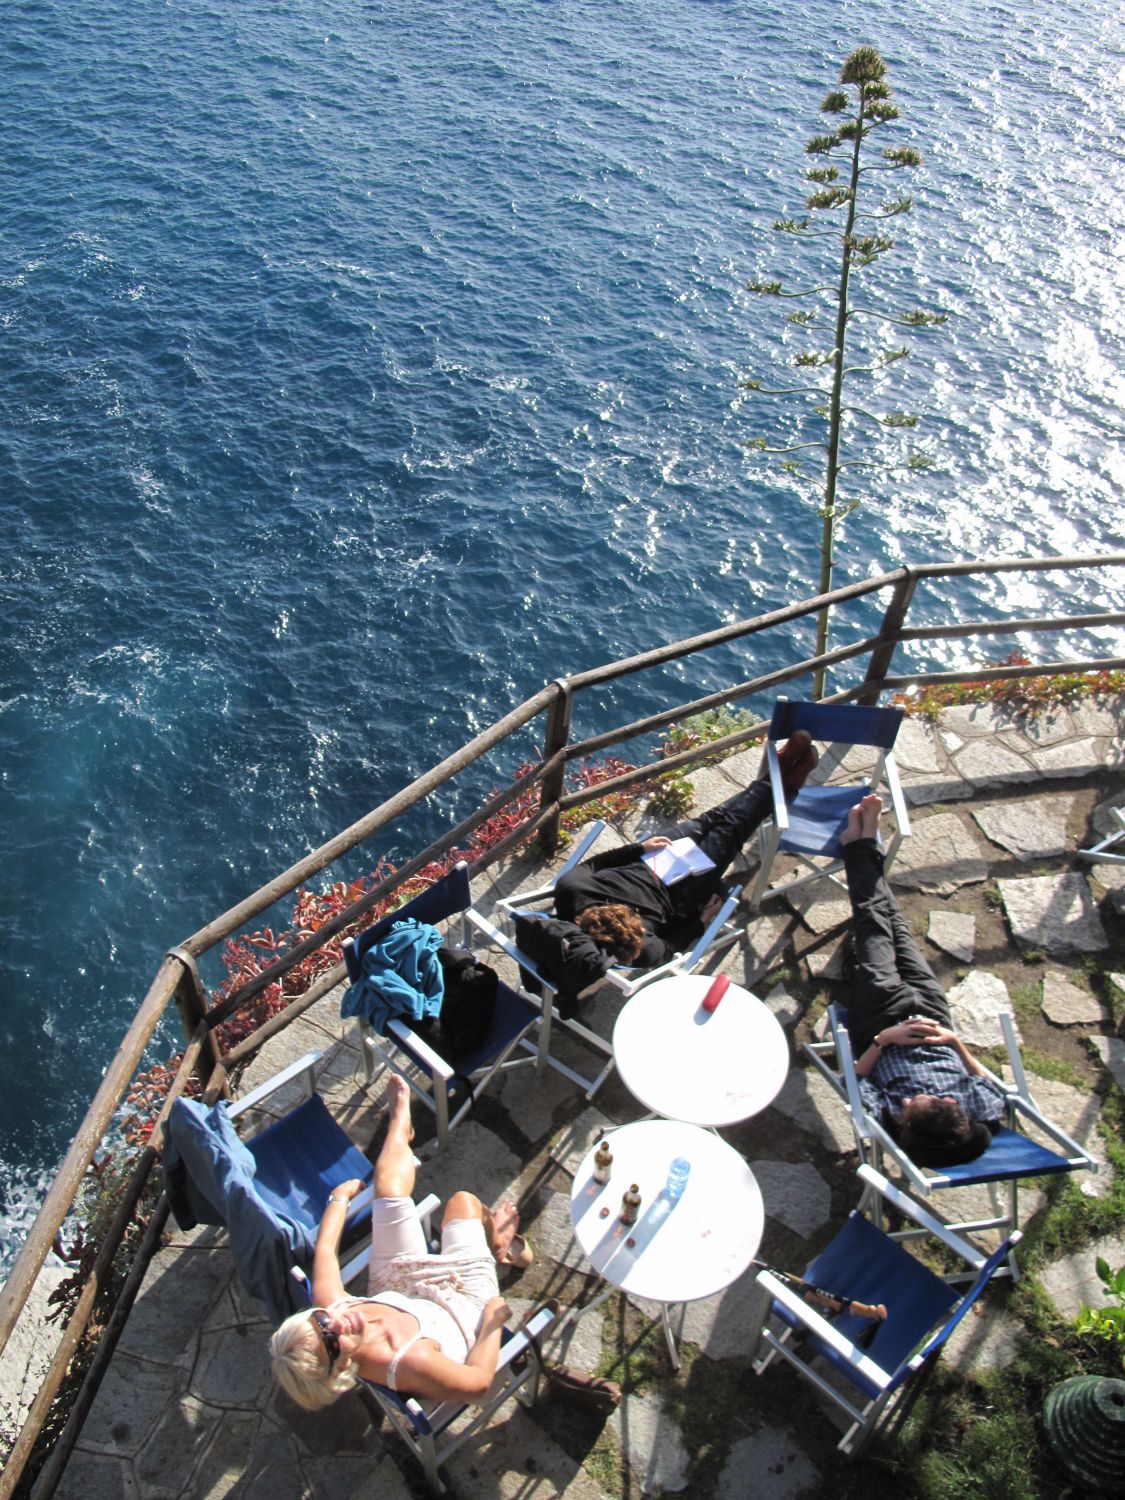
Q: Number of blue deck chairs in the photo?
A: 7